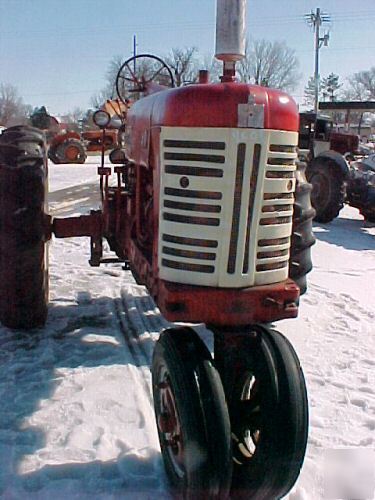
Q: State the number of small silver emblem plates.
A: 1